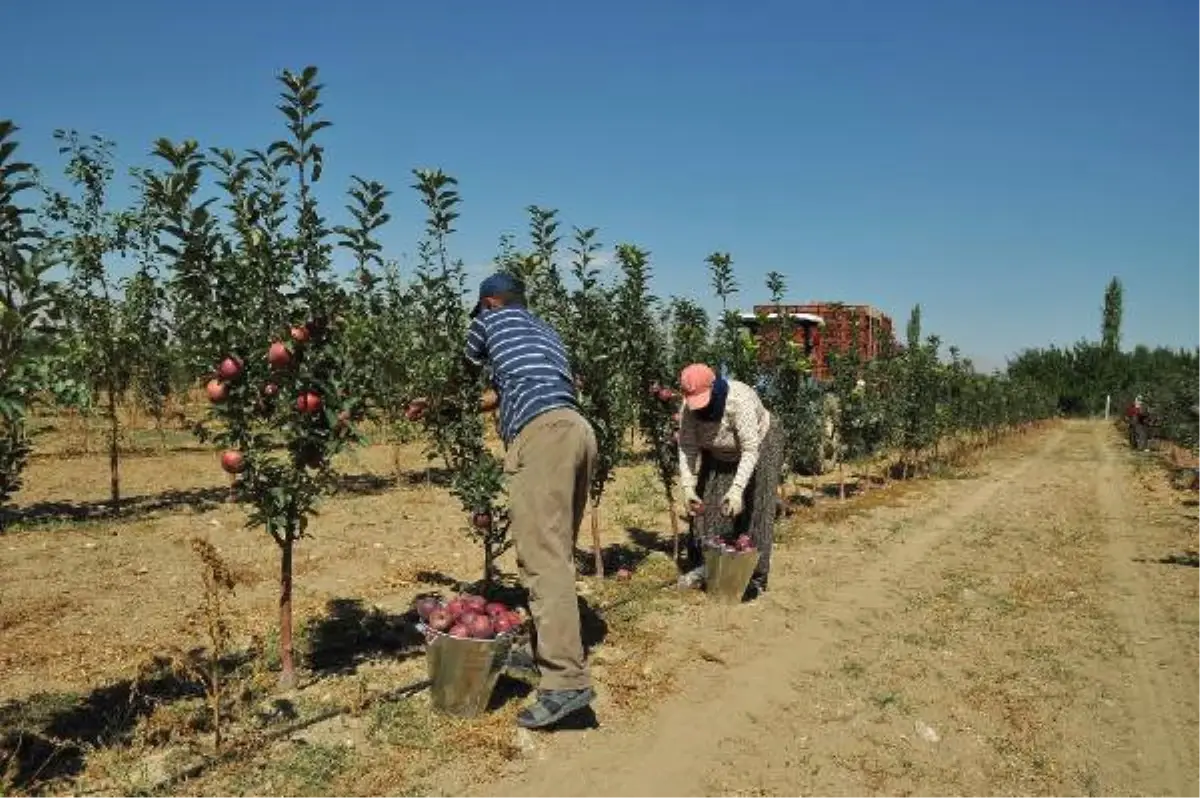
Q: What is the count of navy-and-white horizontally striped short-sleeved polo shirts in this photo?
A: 1